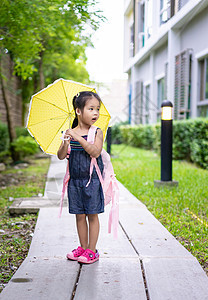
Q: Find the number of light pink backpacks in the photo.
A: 1